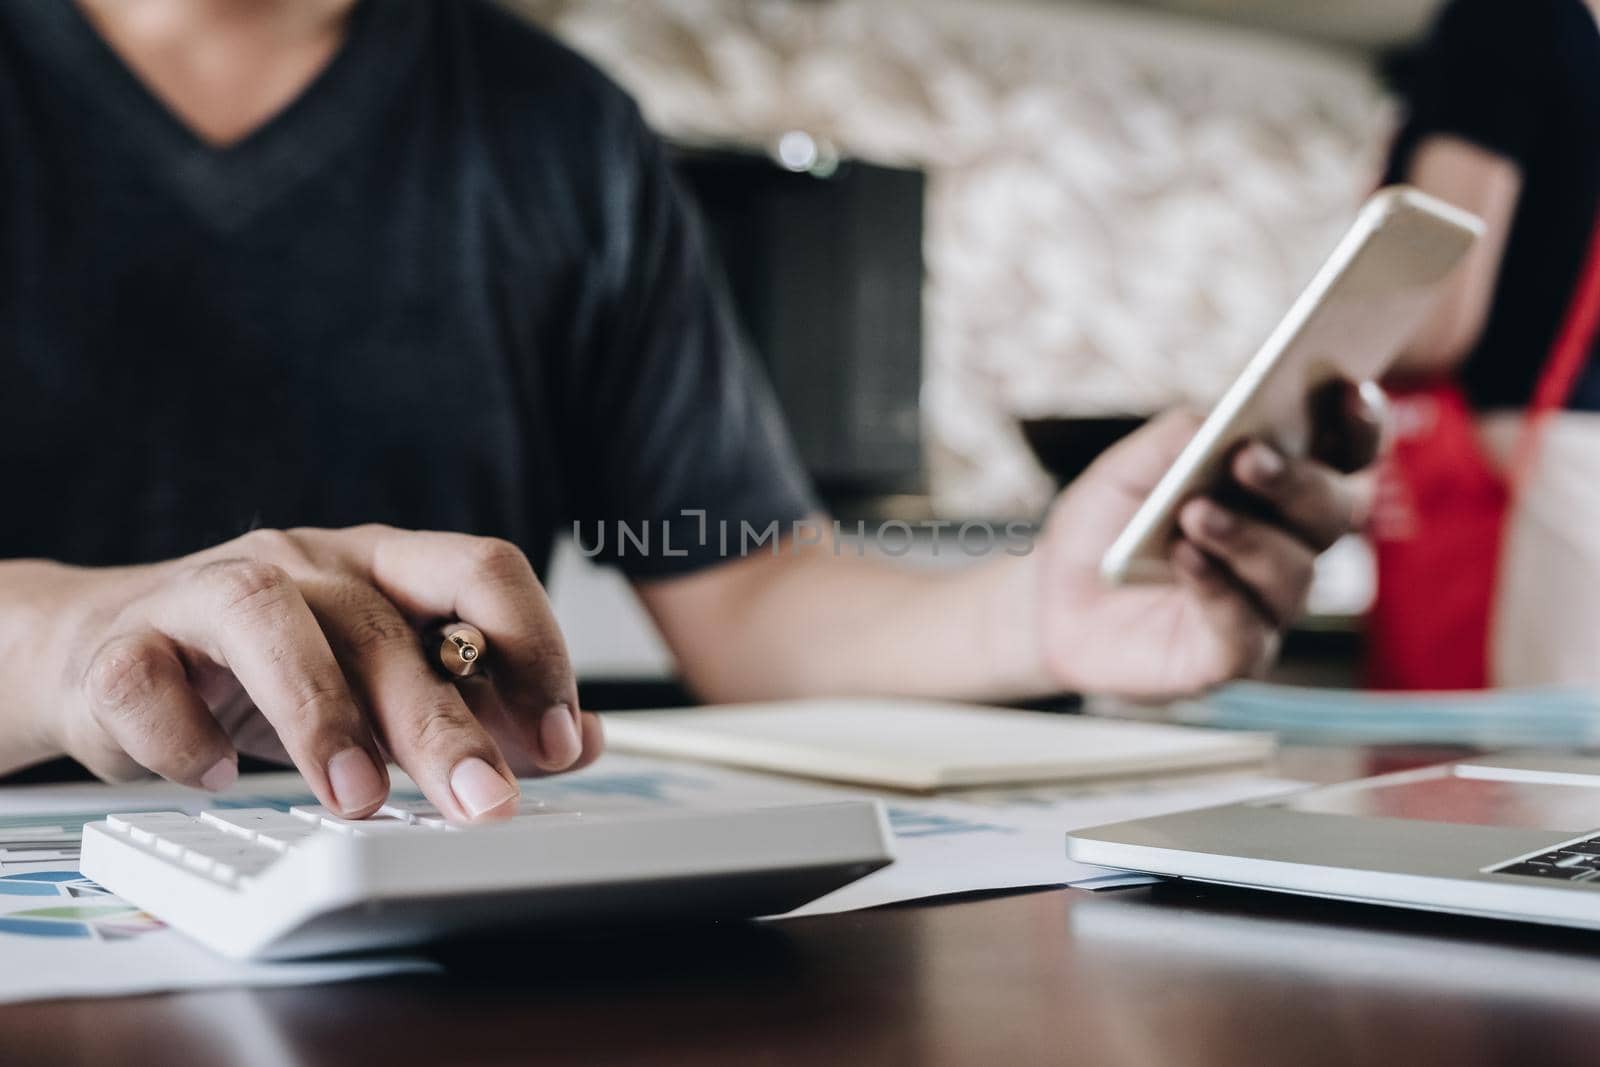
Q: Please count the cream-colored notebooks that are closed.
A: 1